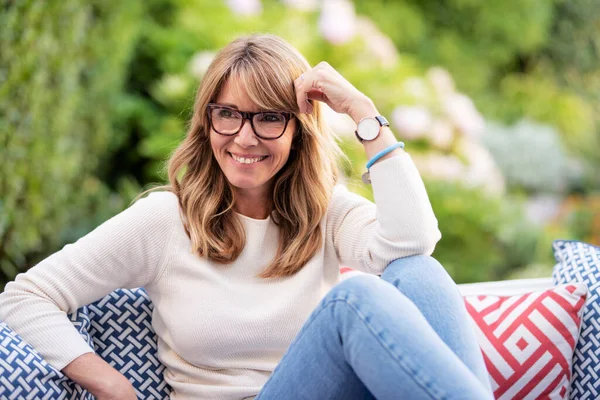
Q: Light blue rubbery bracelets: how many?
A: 1